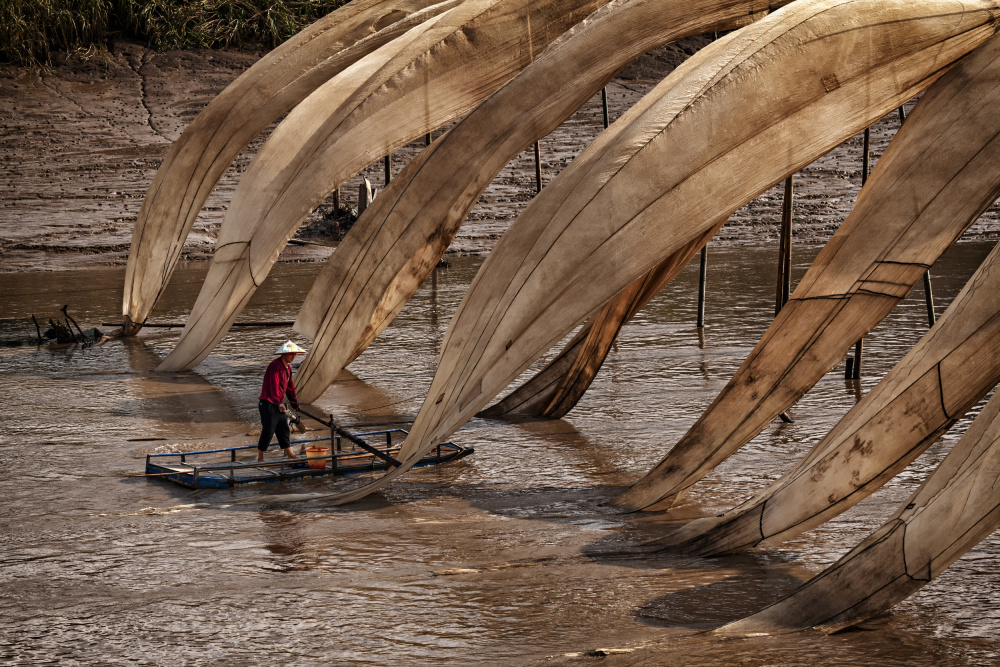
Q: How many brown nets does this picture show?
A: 8